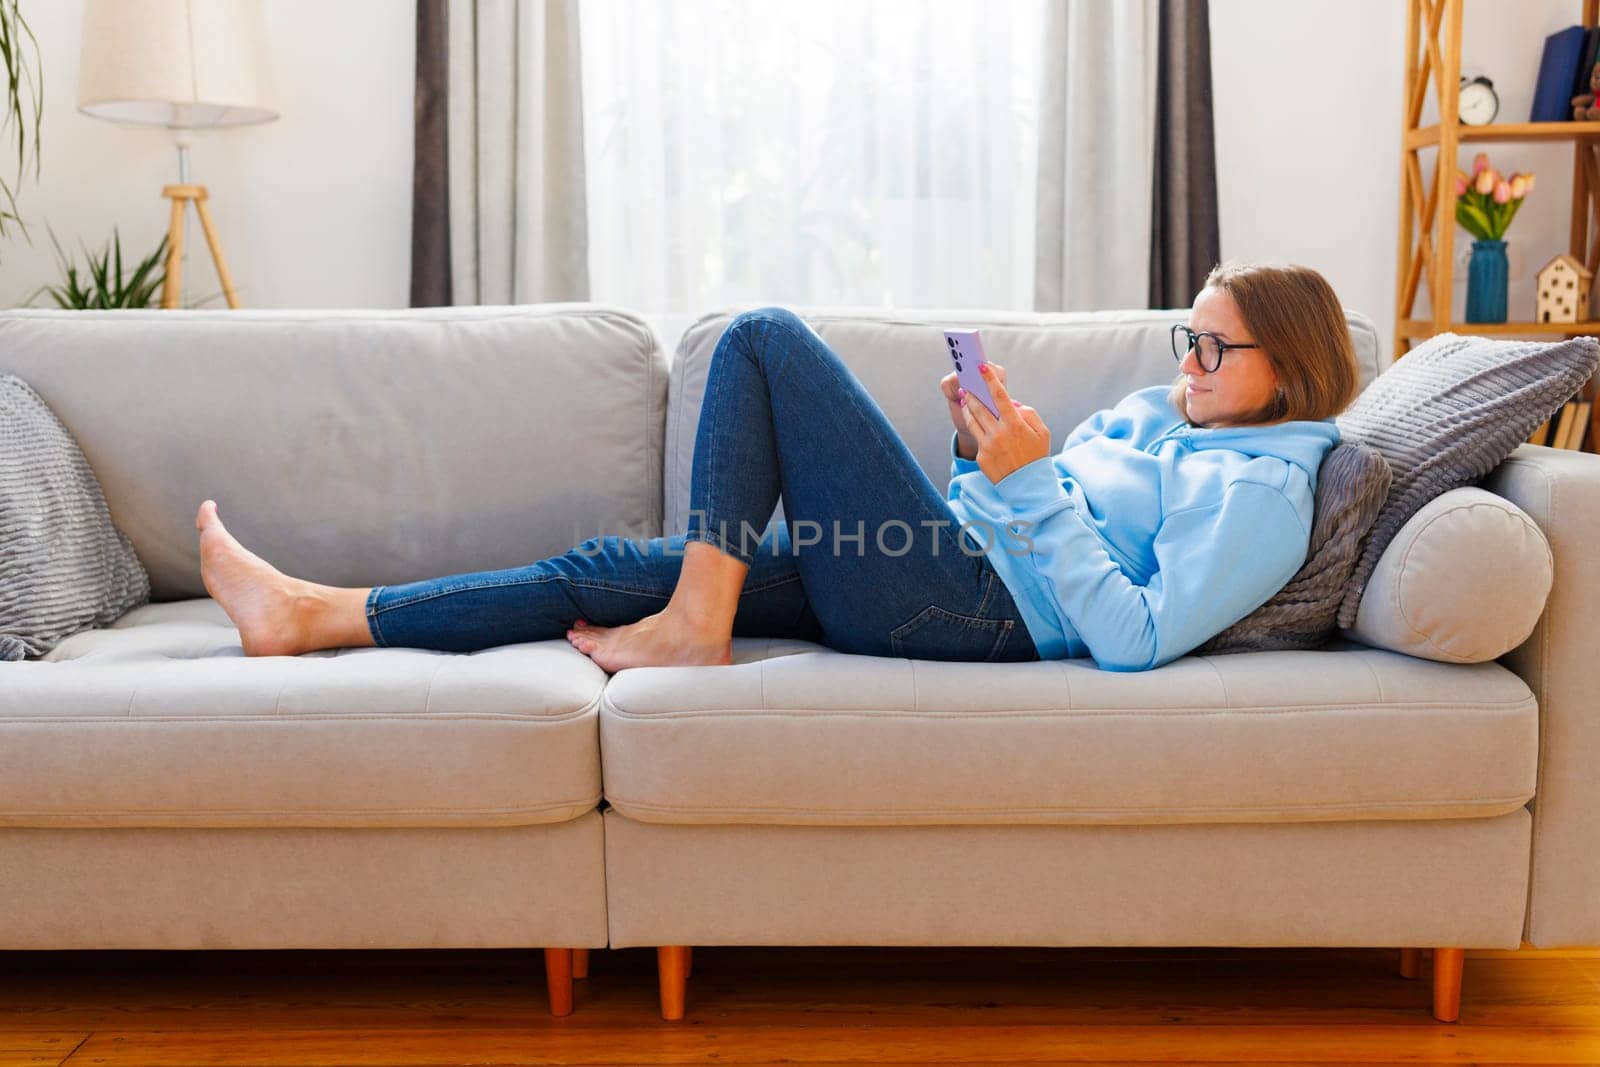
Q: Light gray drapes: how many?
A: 2